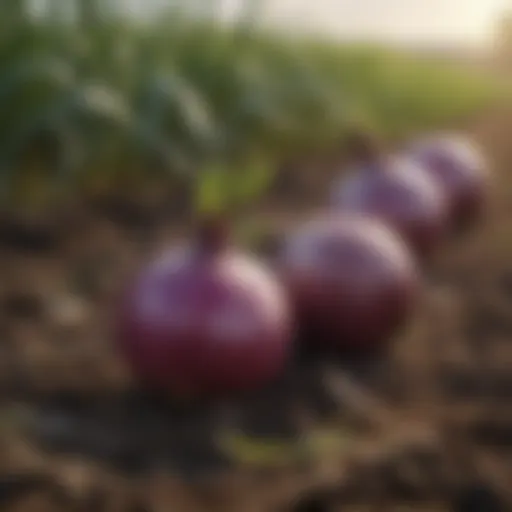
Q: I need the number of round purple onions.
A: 4